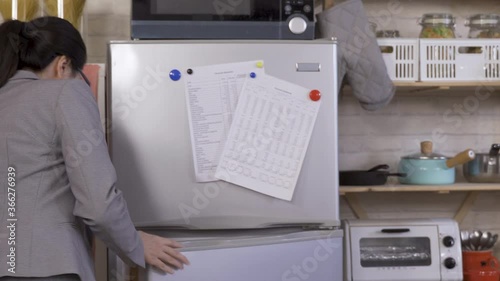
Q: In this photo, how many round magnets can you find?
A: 5